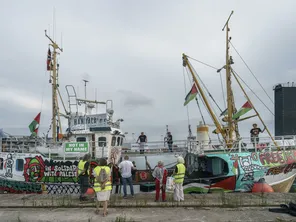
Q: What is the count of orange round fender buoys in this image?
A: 2